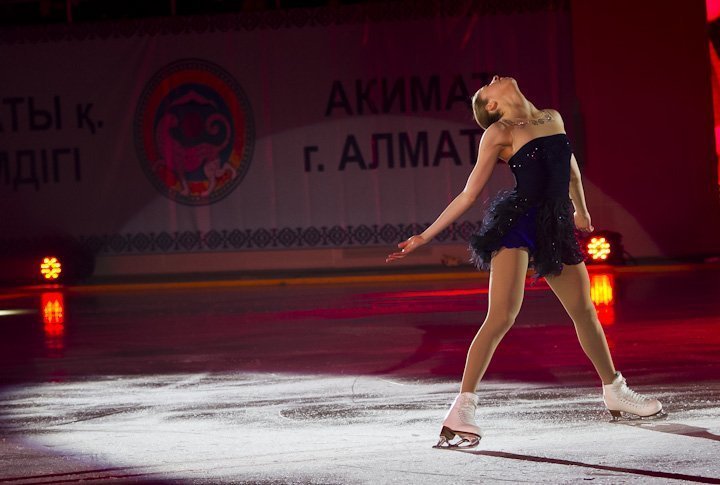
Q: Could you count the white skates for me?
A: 2